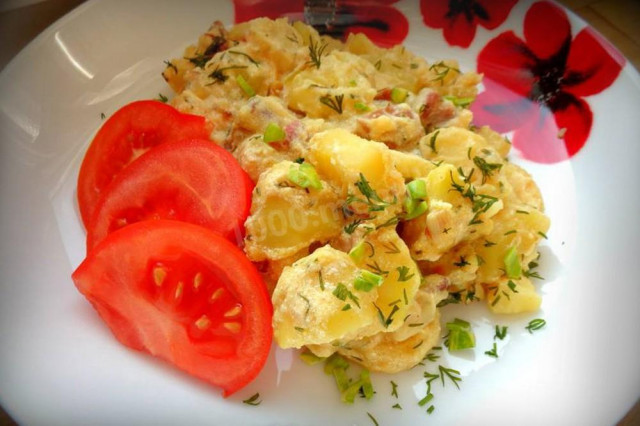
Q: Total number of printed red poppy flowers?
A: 3